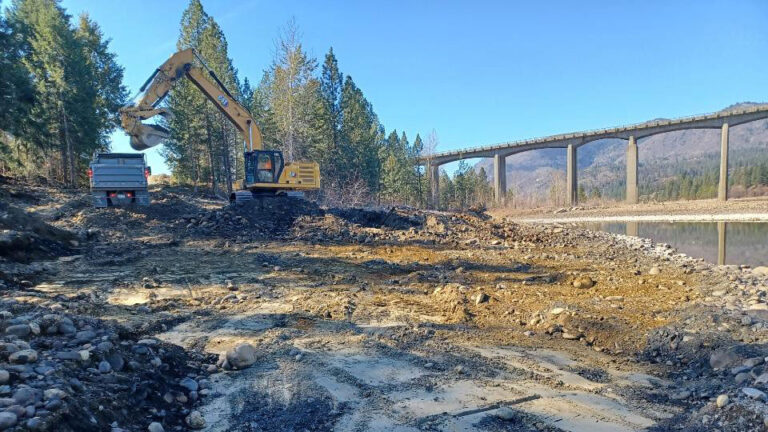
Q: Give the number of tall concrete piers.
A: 5